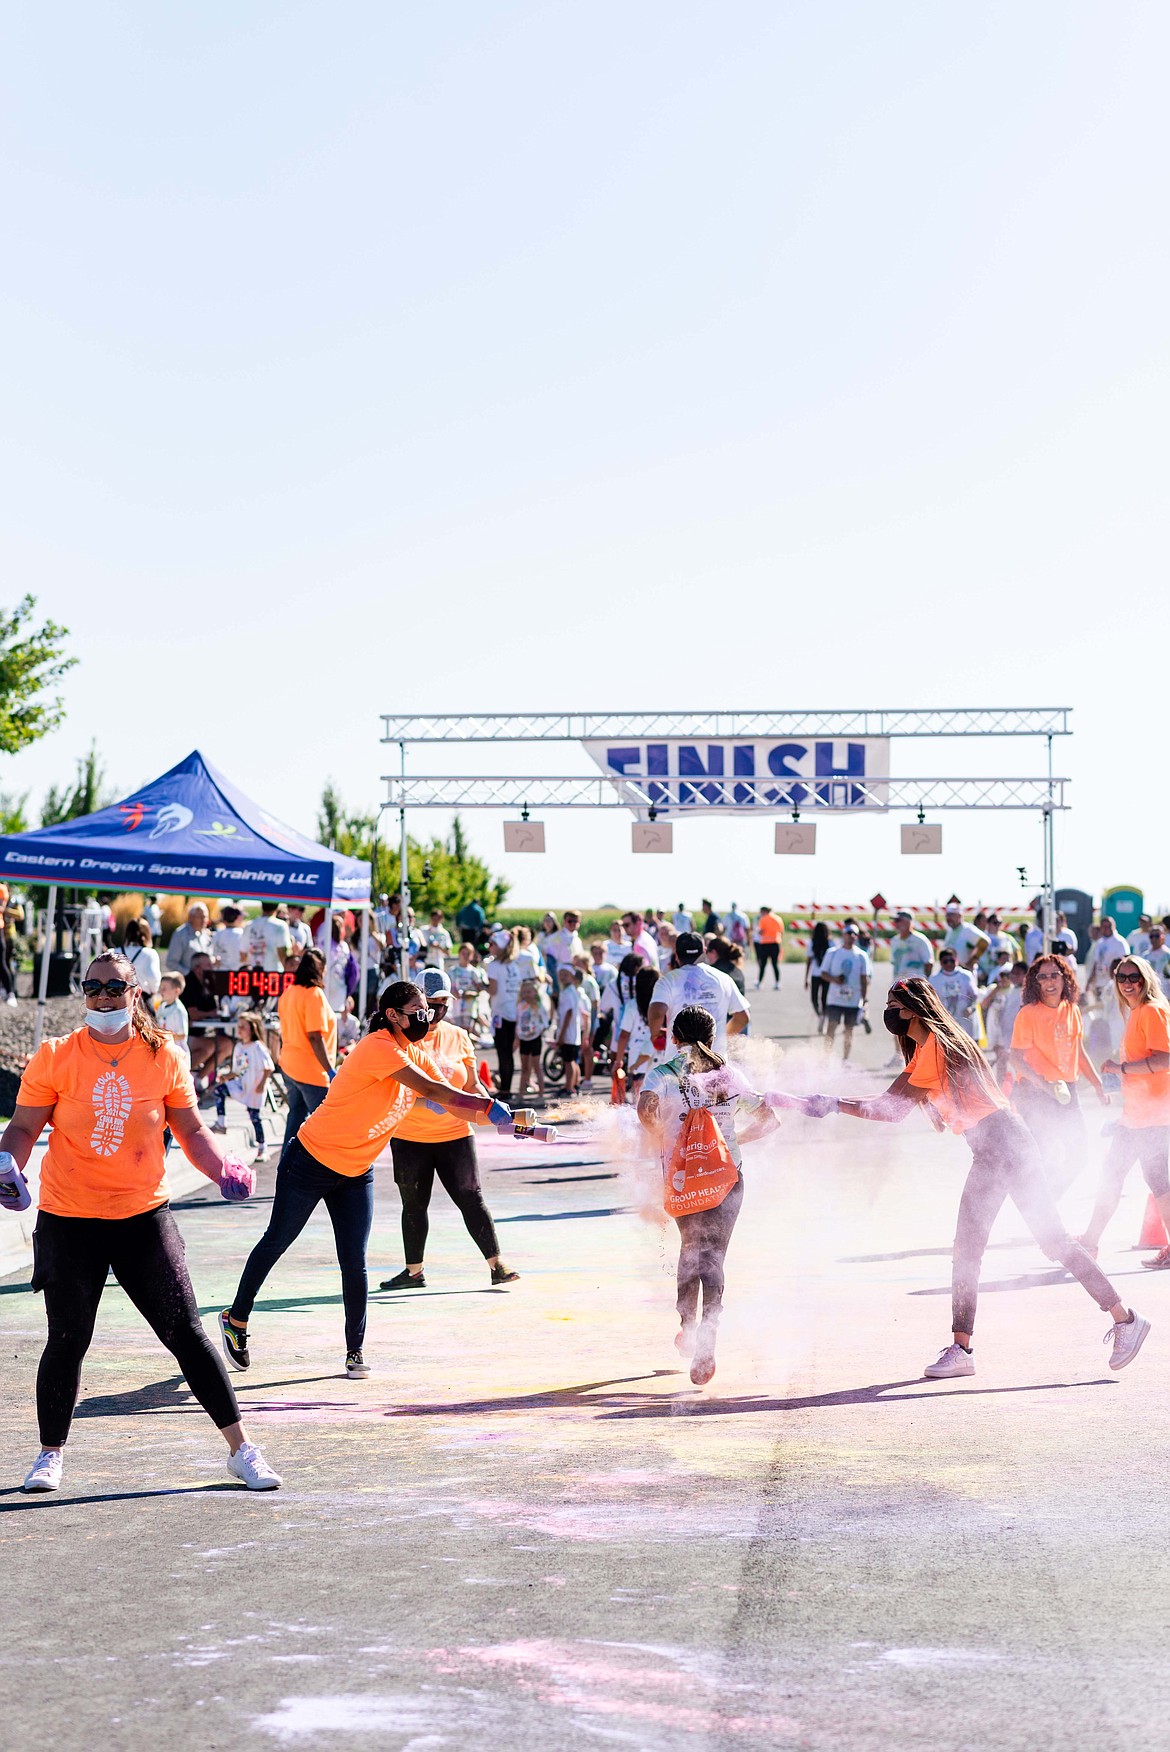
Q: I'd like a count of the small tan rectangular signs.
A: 4